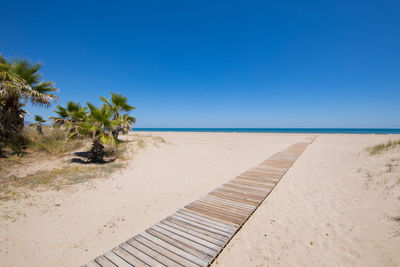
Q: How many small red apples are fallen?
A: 0